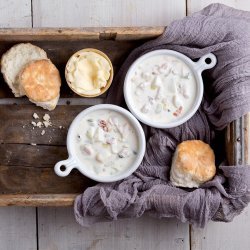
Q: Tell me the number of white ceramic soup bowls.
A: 2